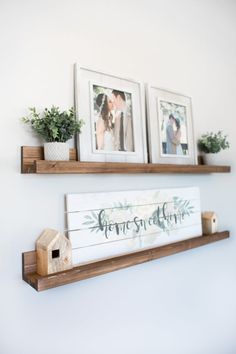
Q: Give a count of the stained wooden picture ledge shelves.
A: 2